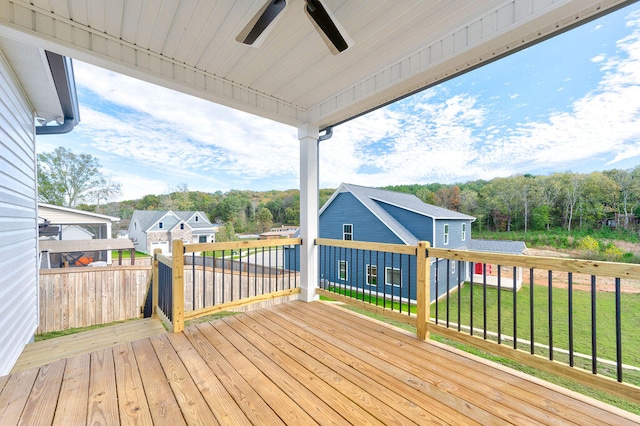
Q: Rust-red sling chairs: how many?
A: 0